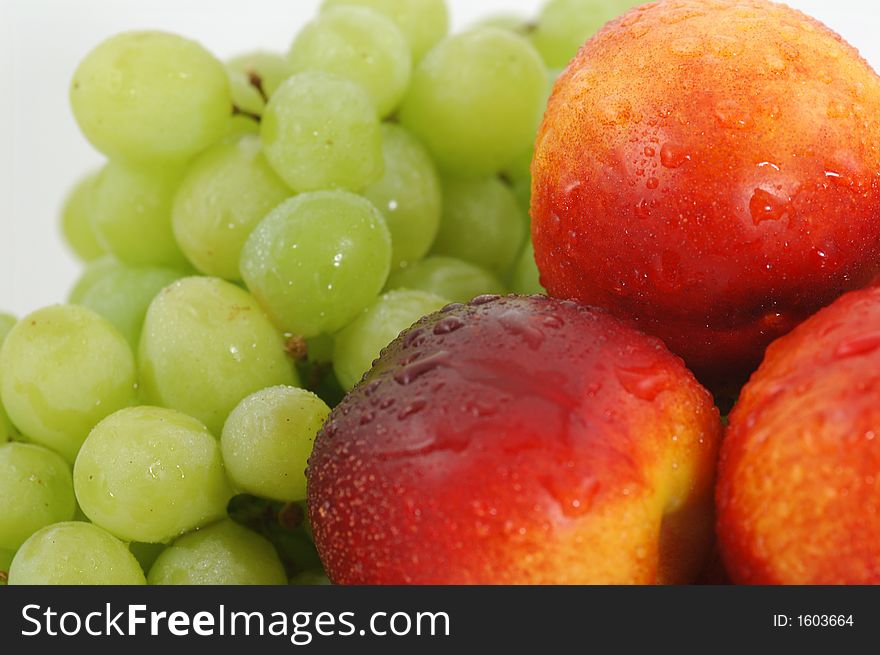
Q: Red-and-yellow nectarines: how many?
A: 3